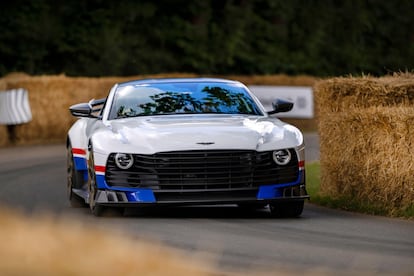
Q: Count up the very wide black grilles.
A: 1